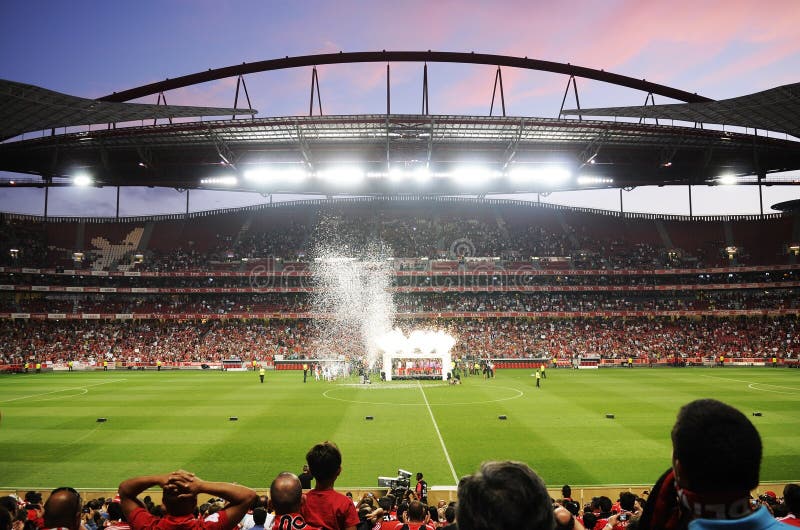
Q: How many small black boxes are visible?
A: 6